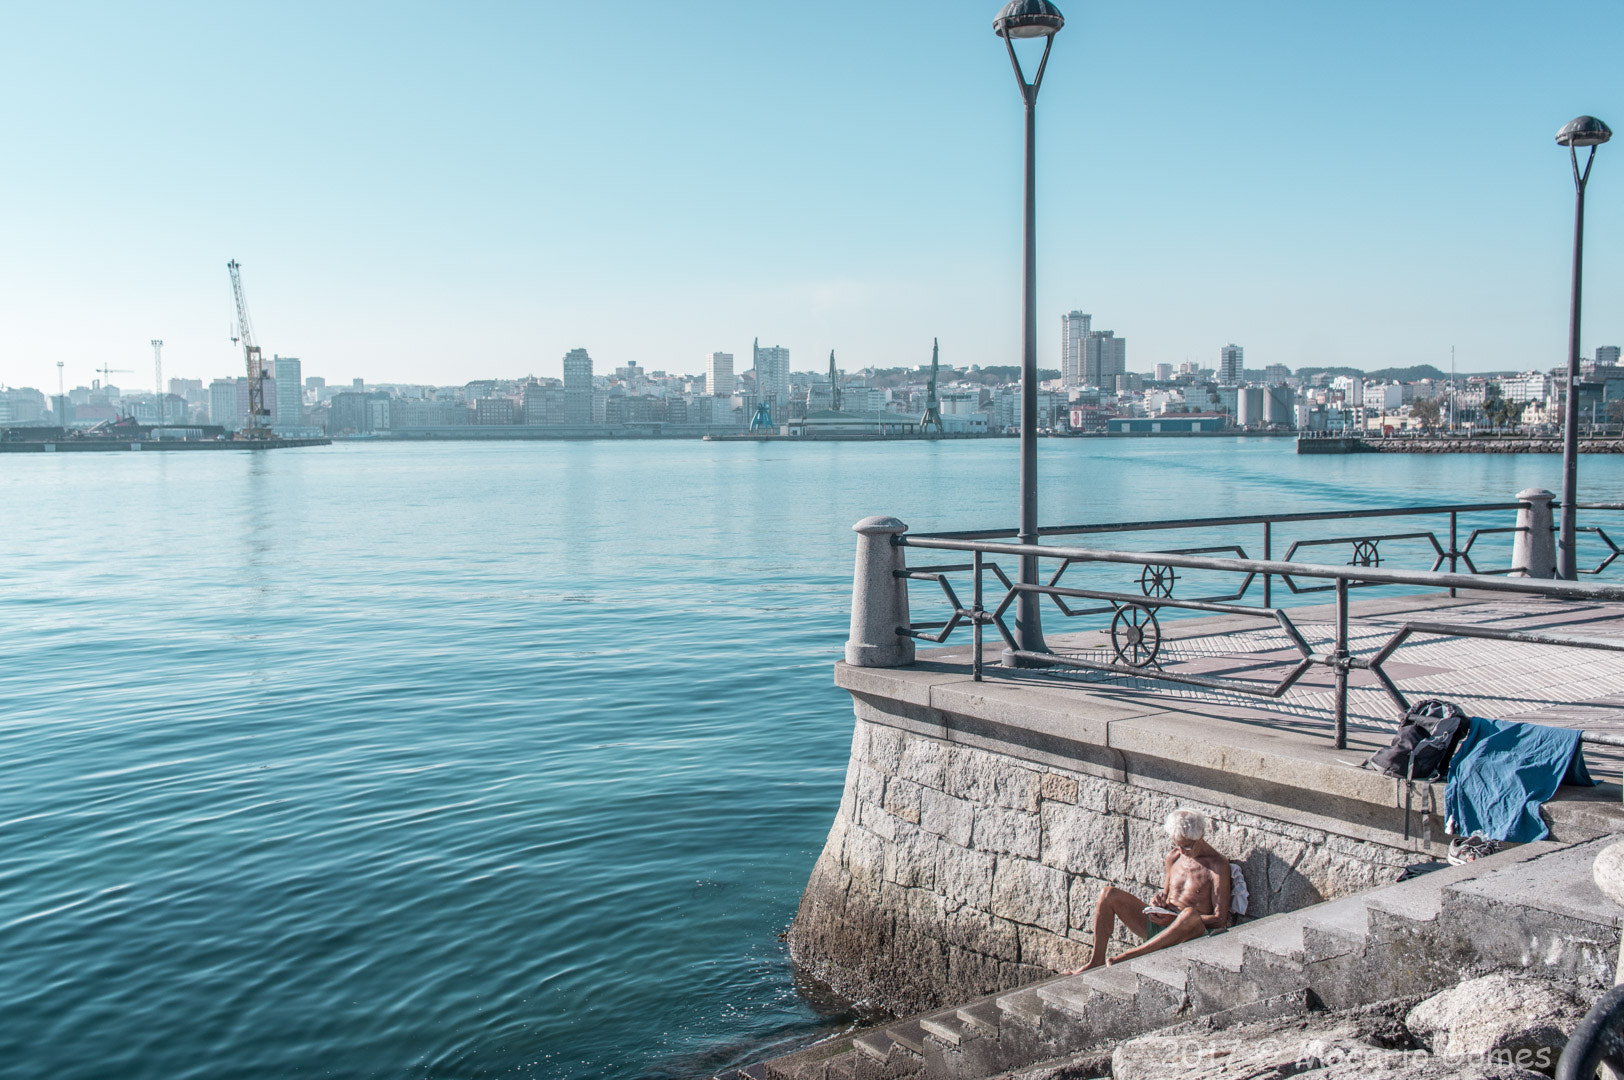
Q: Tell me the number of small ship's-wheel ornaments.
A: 3